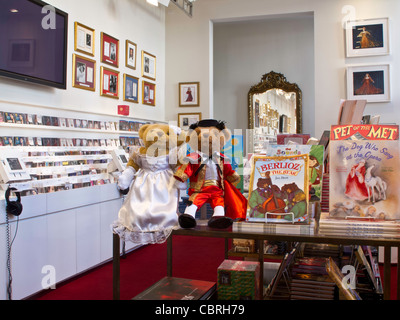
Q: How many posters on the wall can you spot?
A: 12